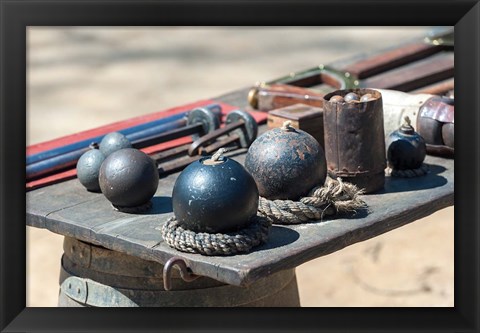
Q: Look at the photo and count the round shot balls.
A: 6